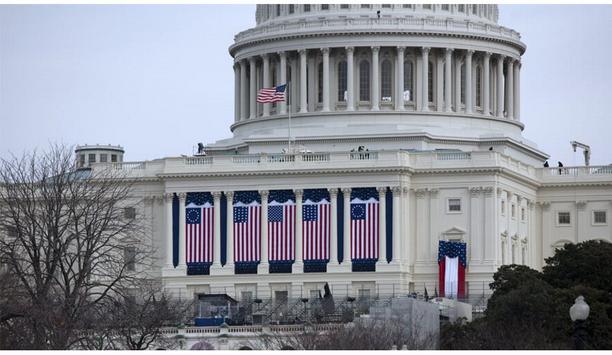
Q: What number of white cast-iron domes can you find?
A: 1